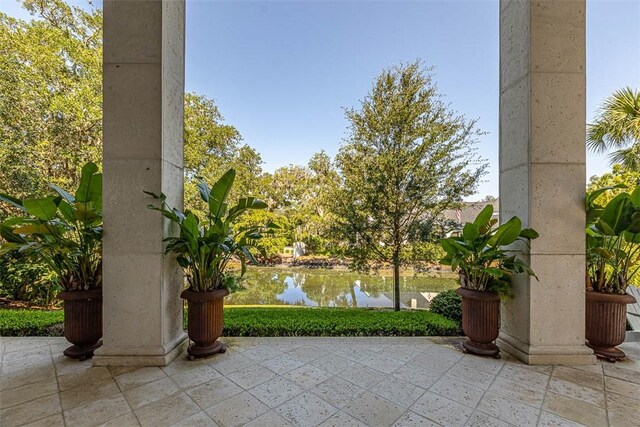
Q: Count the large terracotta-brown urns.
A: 4